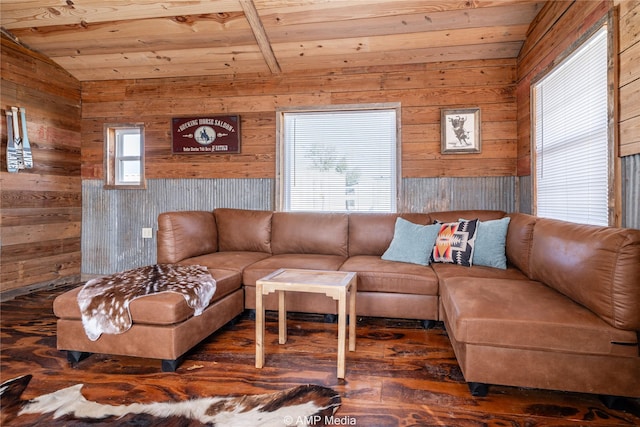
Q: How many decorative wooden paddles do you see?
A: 3